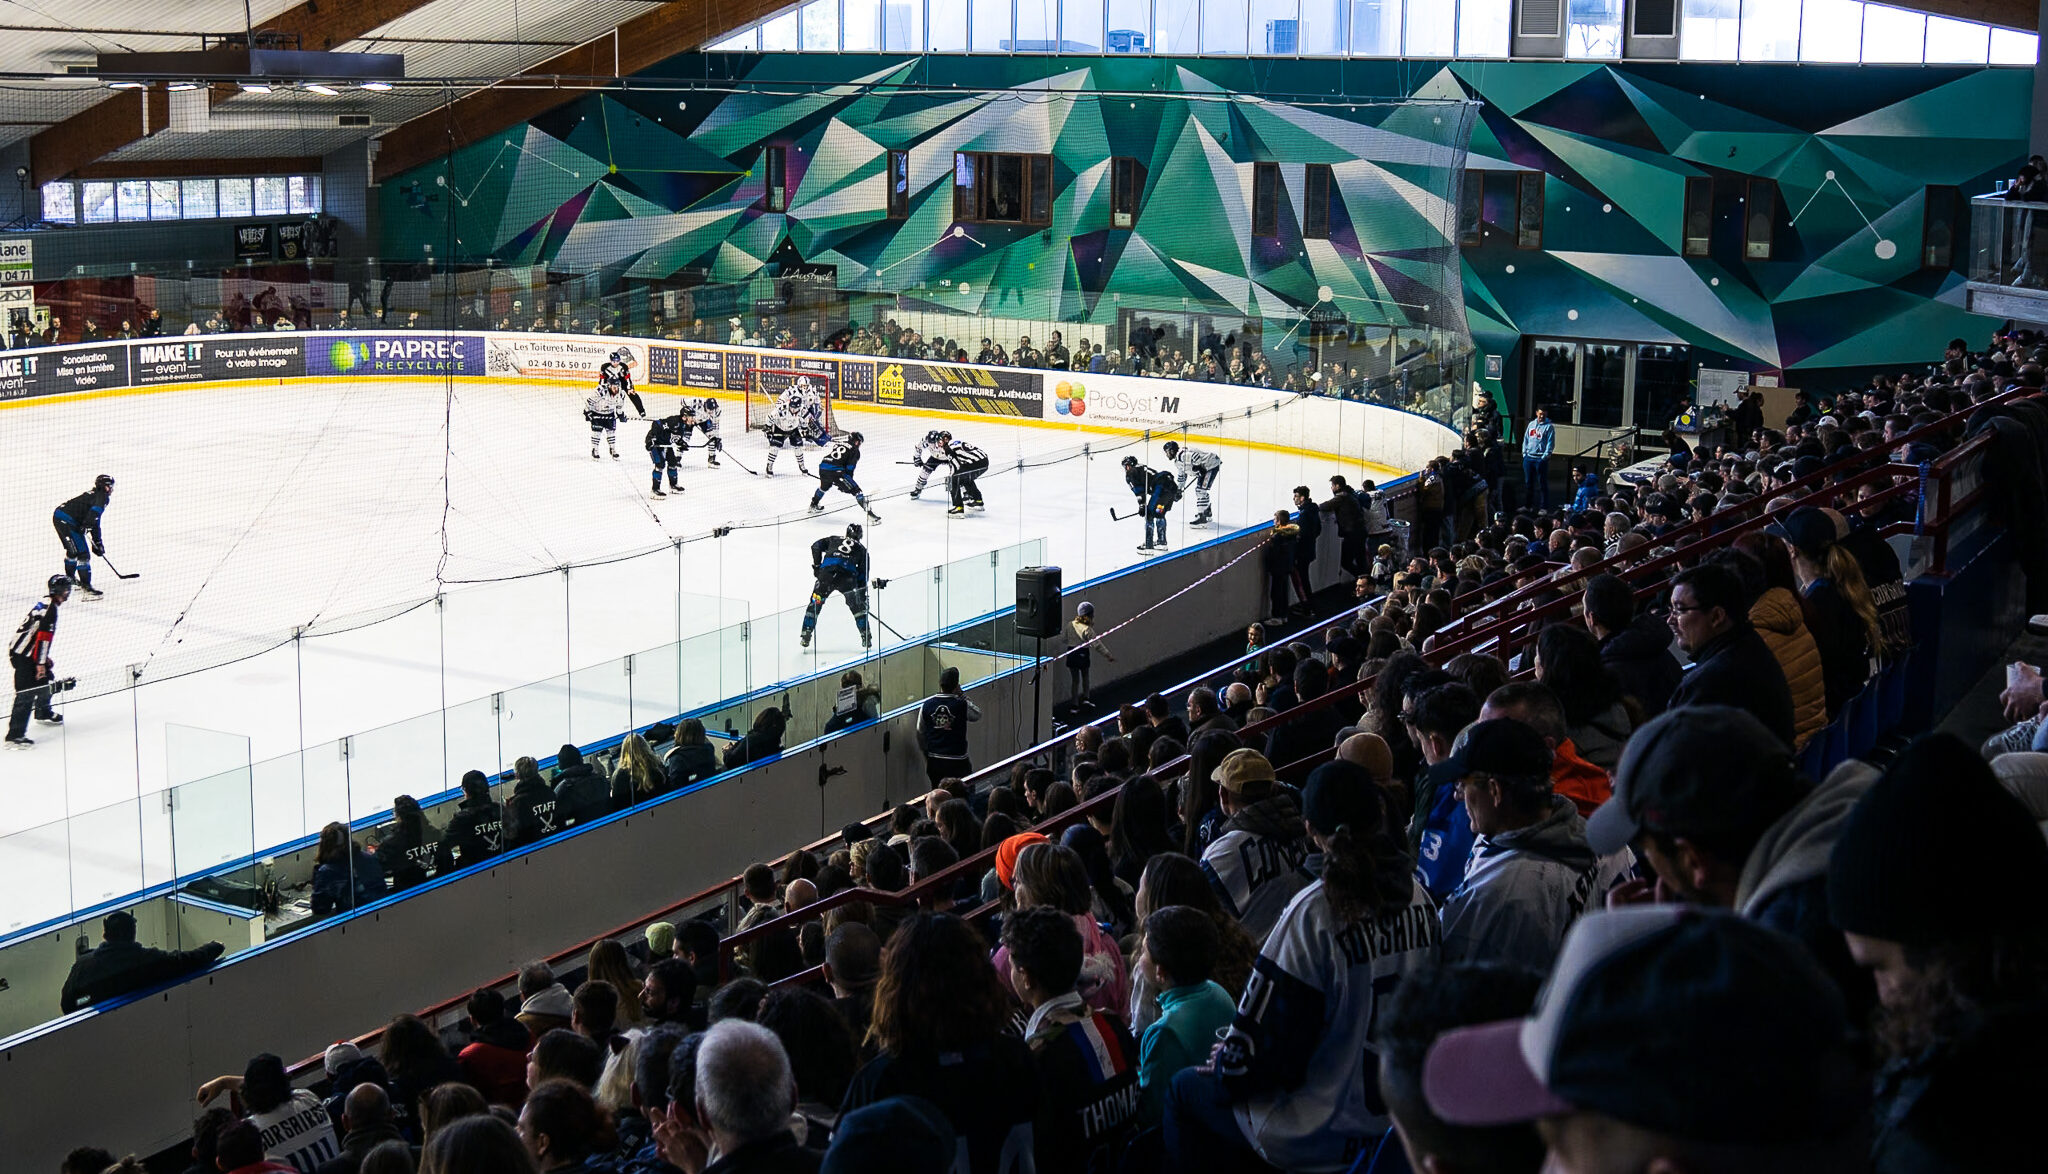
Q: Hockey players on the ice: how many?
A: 11